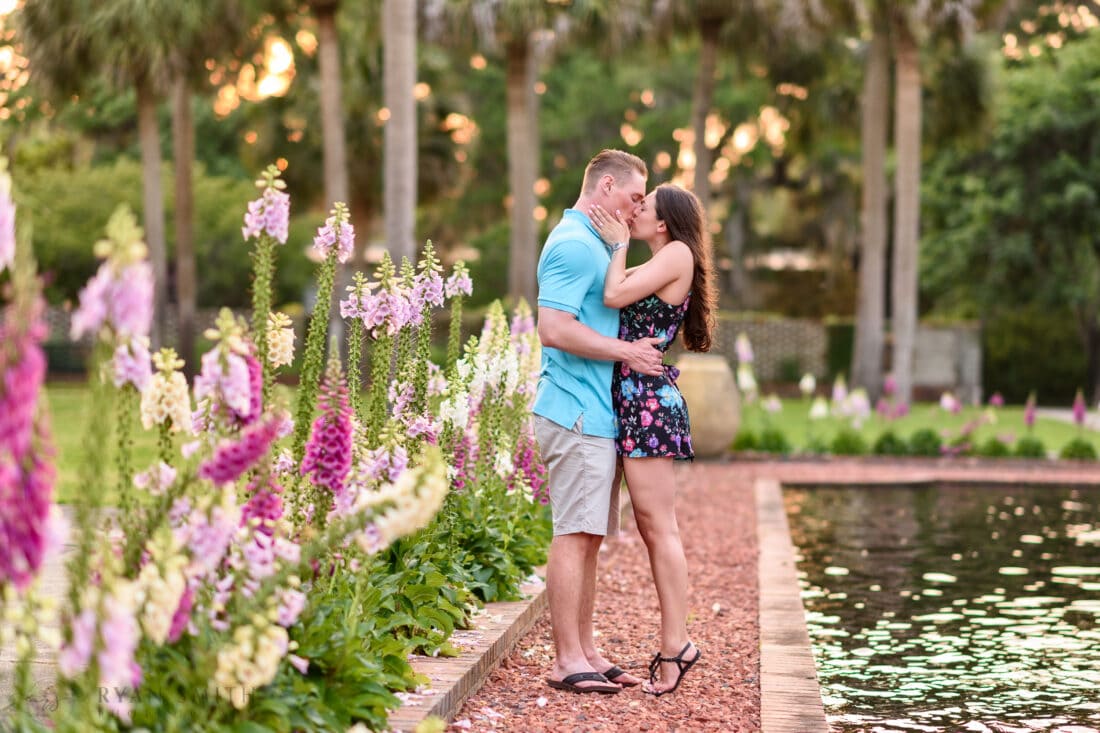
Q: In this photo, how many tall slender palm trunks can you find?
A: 8